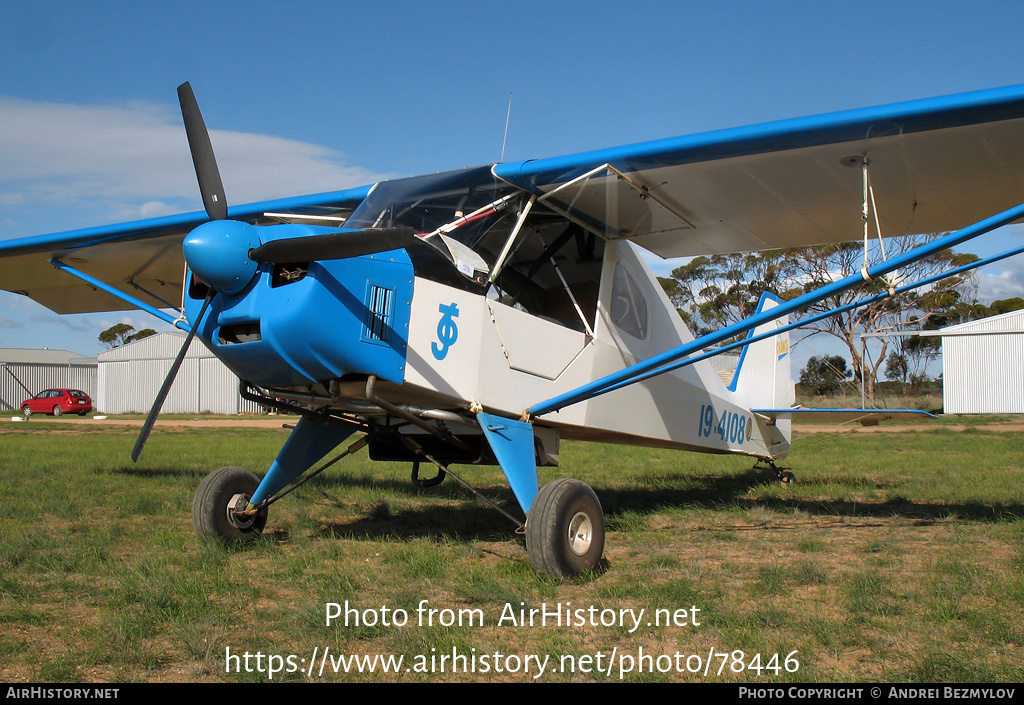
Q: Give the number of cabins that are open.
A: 1